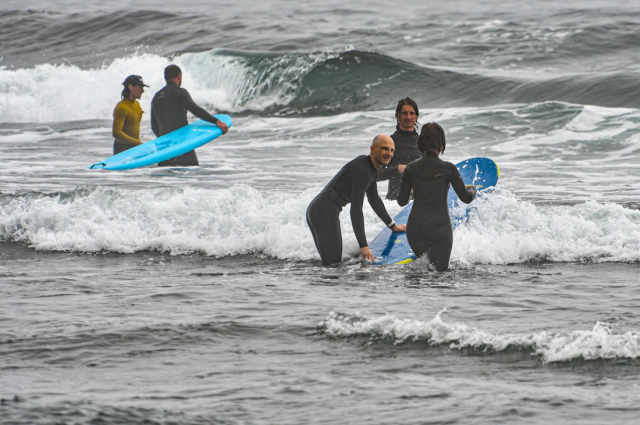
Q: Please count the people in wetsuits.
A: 5